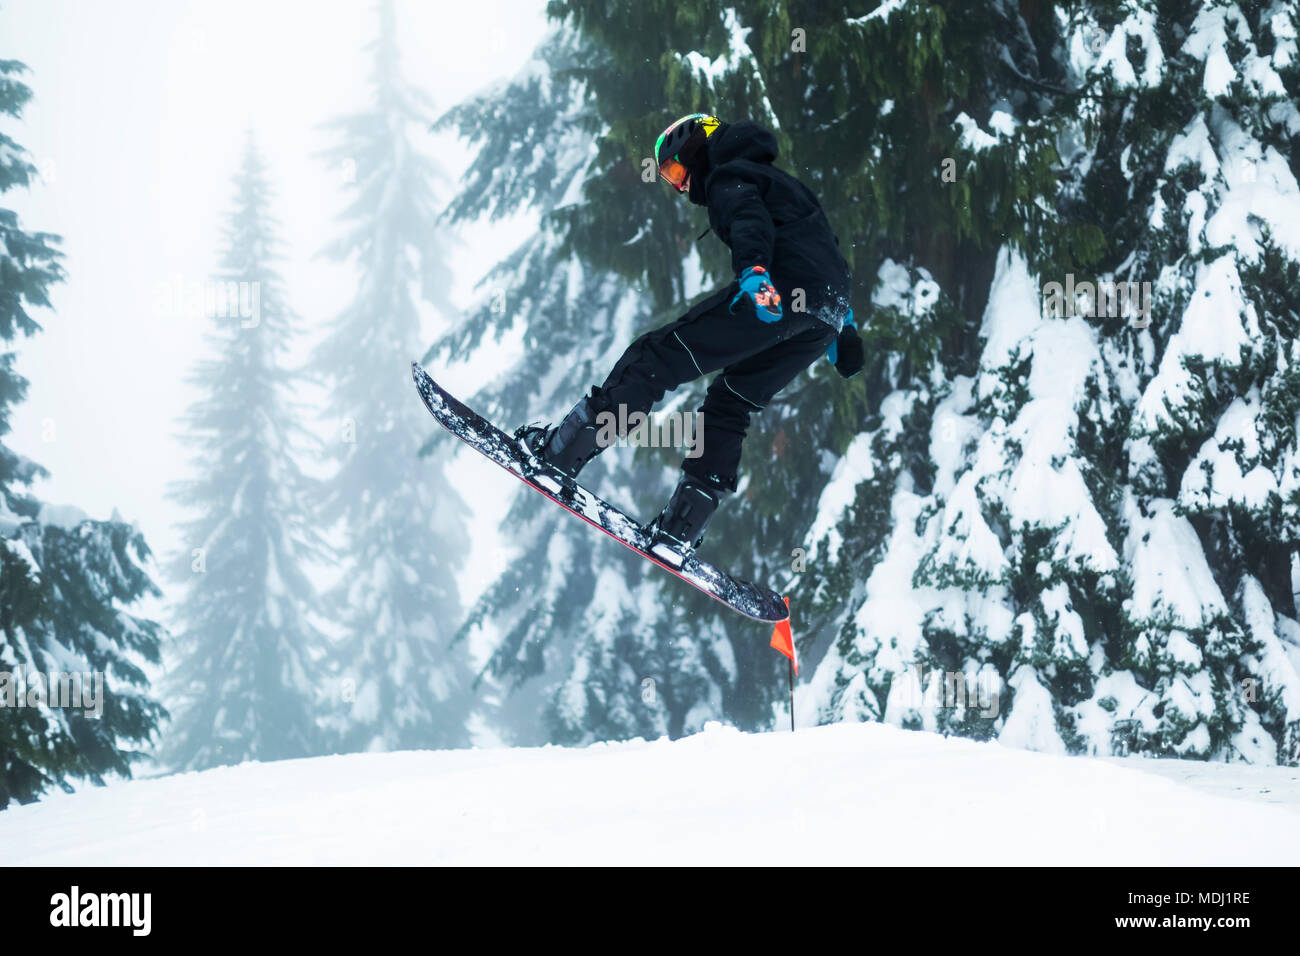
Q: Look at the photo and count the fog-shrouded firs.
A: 2